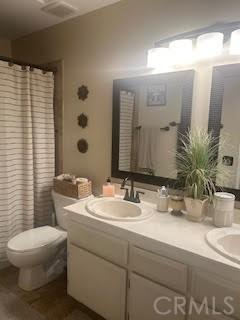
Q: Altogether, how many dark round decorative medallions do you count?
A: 3